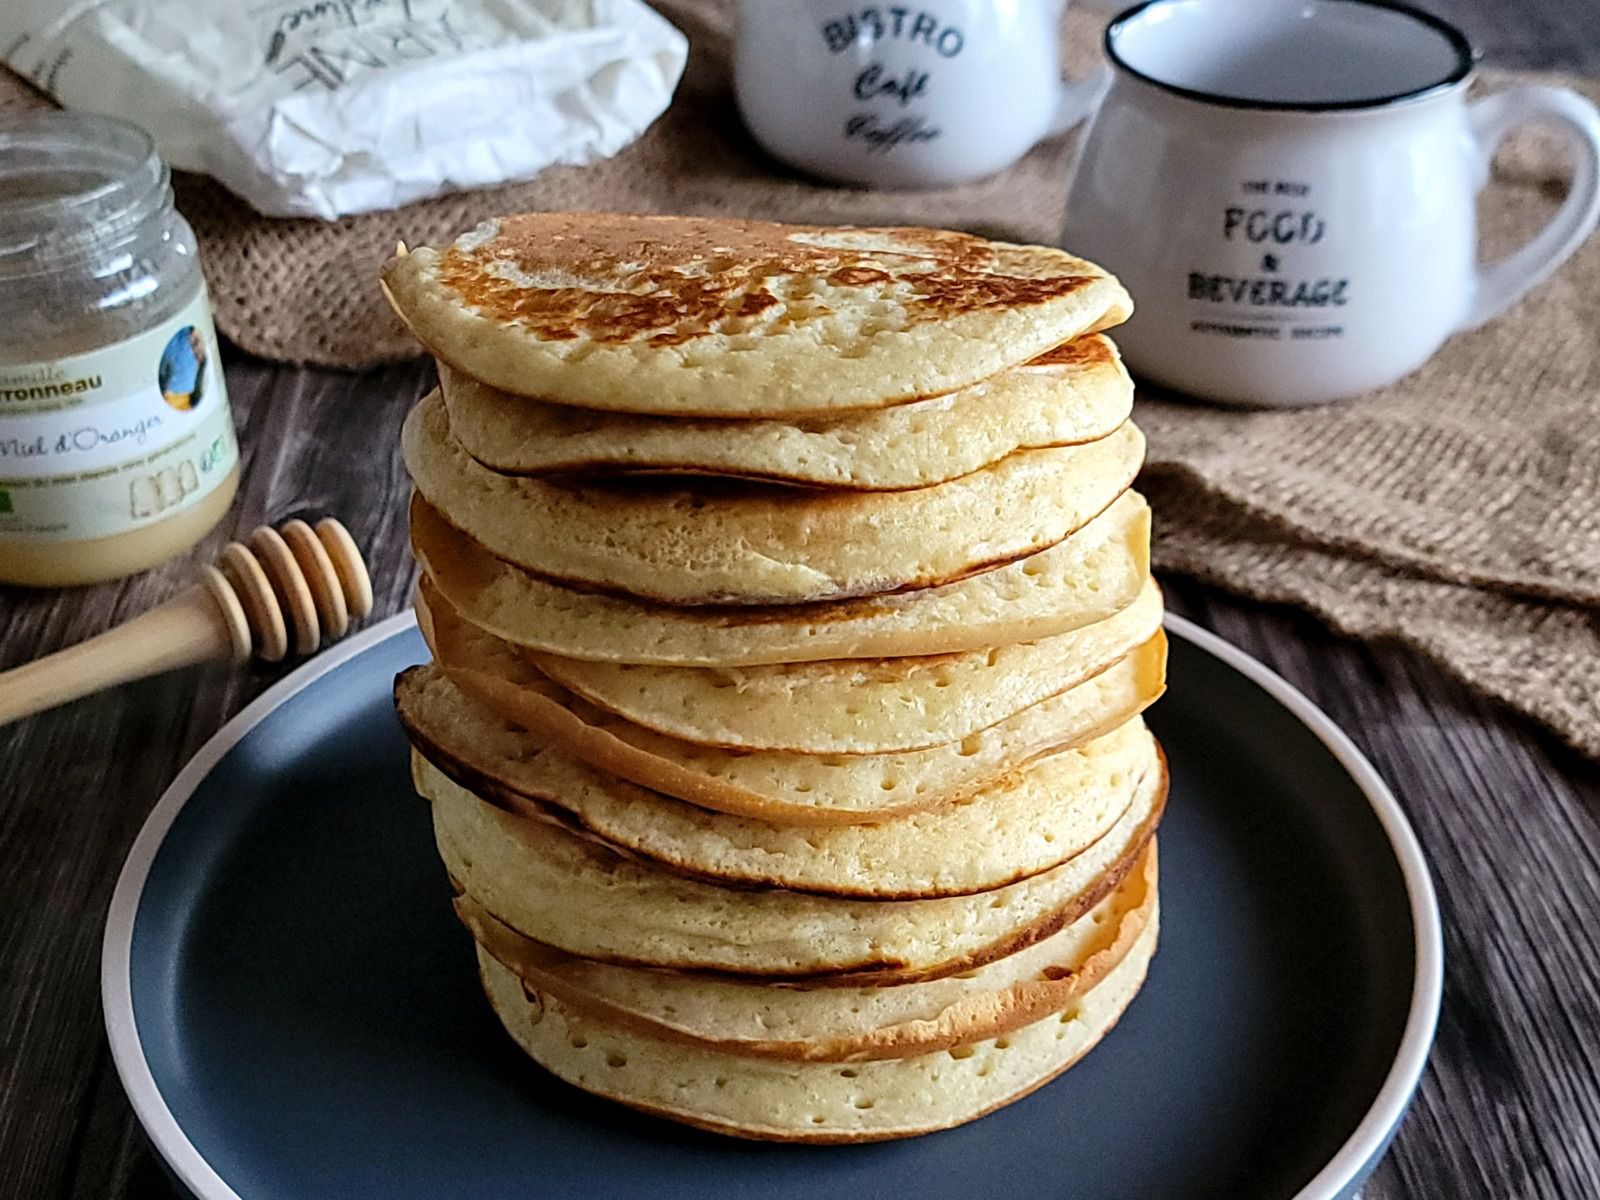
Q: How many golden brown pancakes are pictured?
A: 10